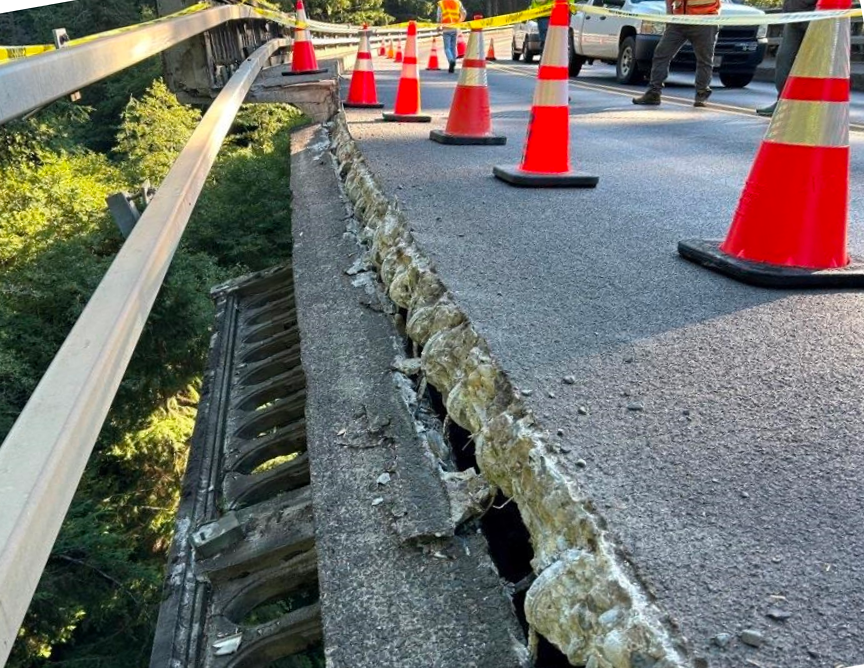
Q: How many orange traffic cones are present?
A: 12